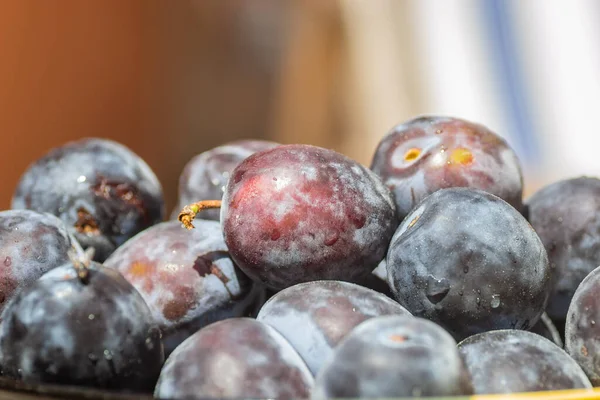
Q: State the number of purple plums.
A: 14